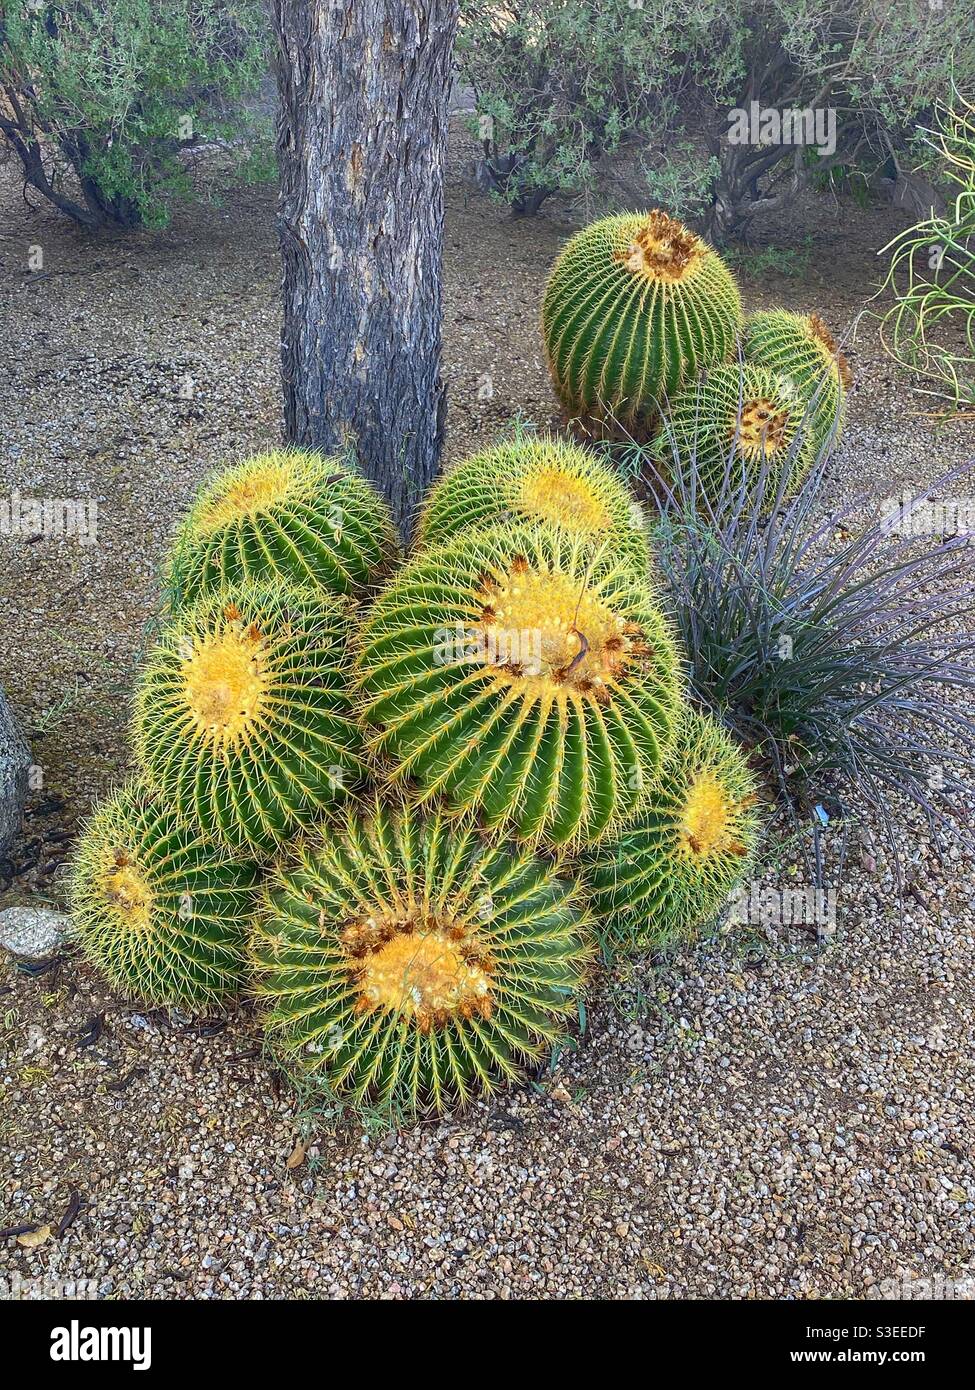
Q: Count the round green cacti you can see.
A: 10